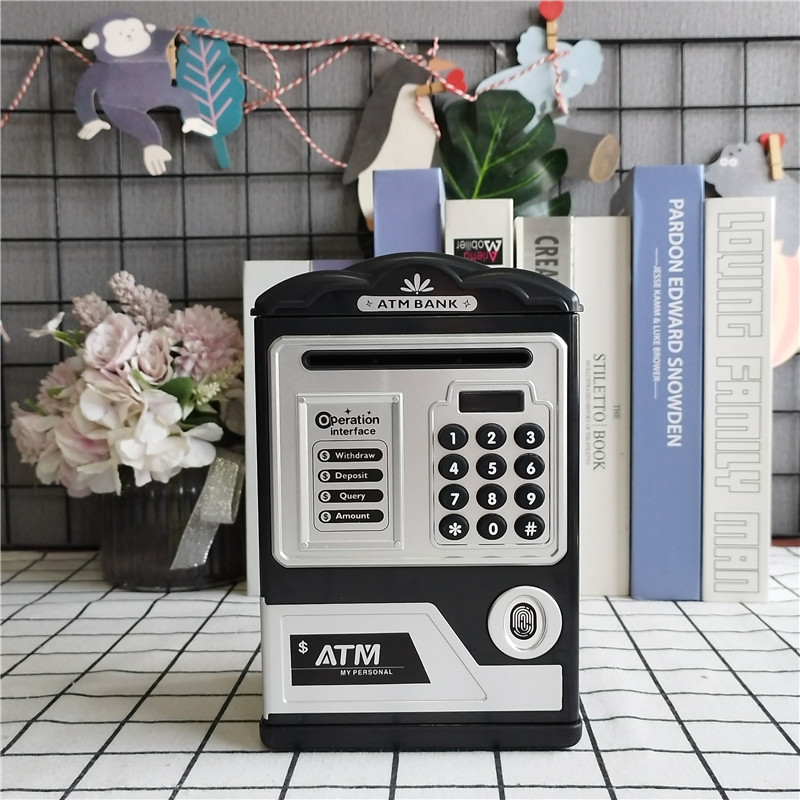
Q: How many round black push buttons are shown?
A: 12